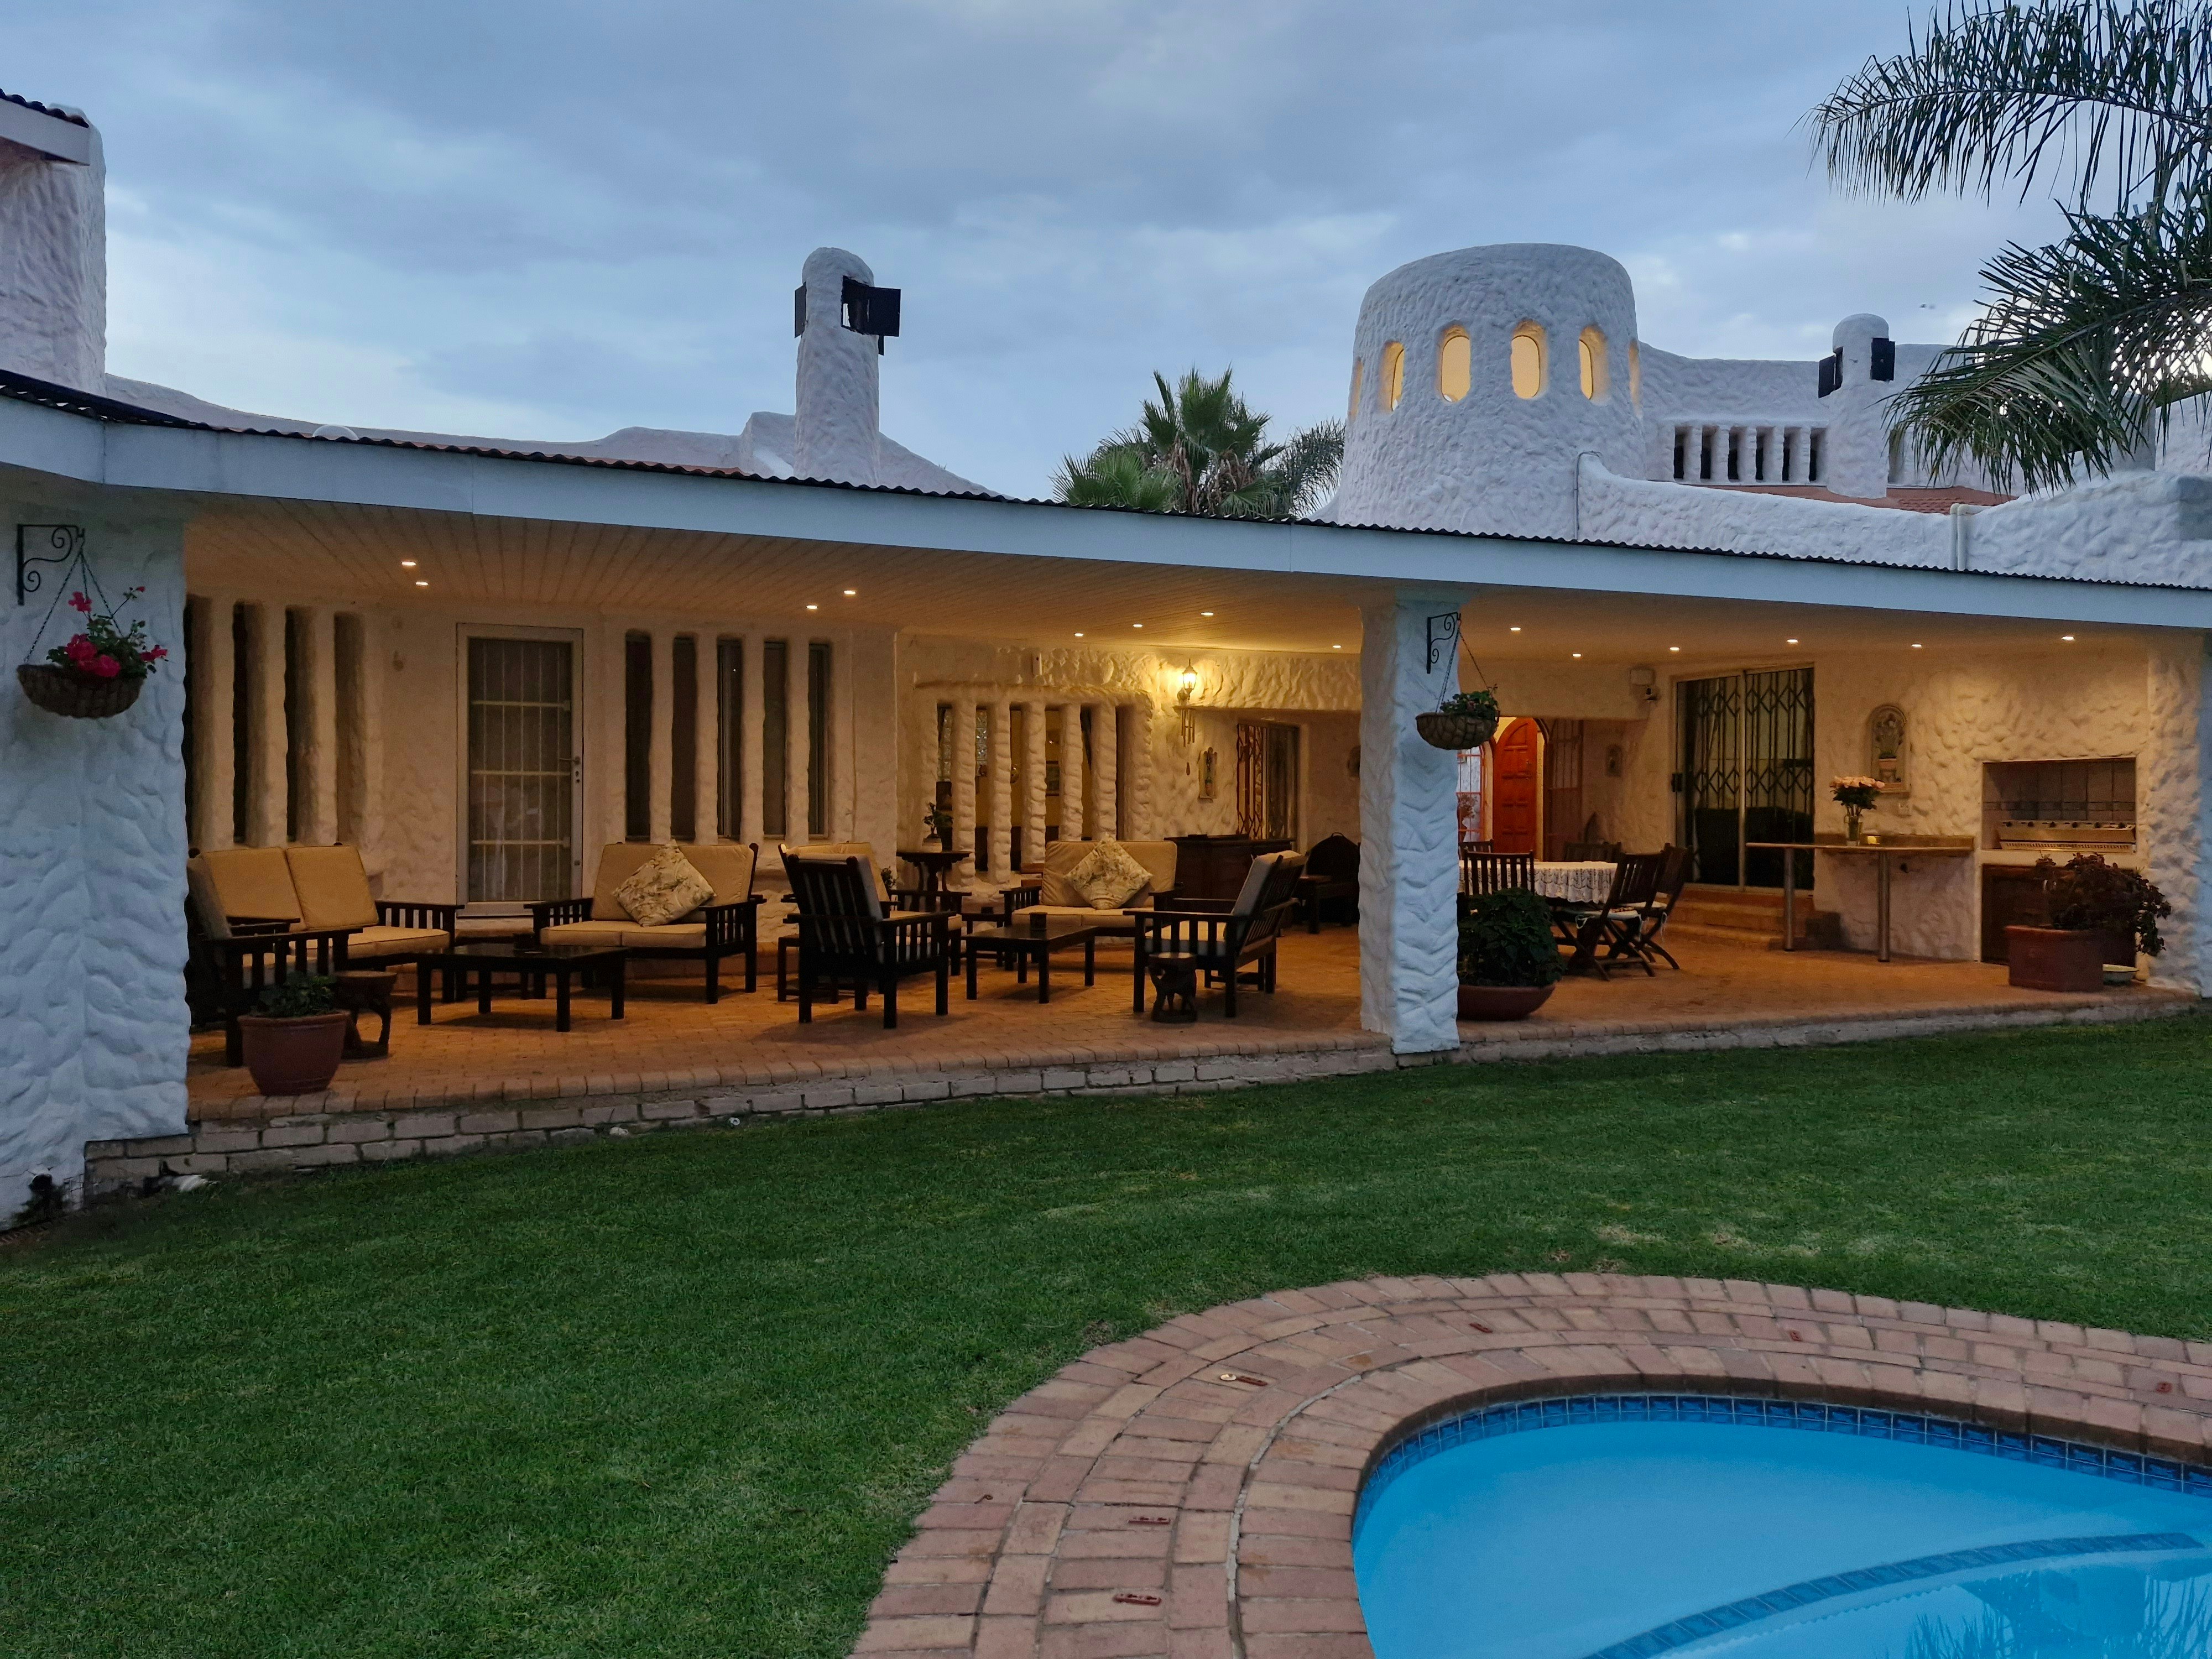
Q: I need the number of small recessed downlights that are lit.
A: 14